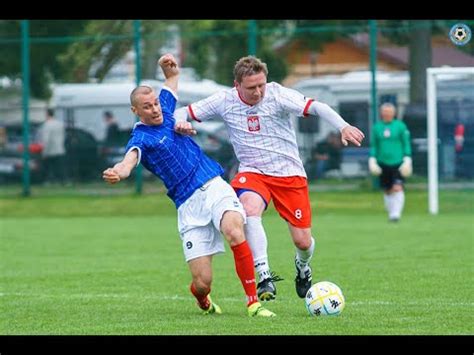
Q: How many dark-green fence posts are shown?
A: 4